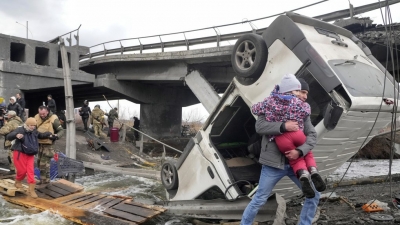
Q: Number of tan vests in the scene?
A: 1